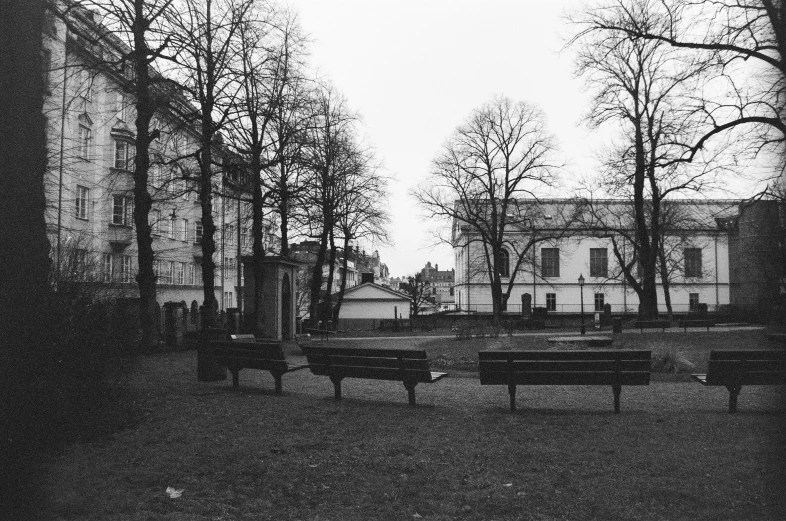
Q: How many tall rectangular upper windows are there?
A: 3